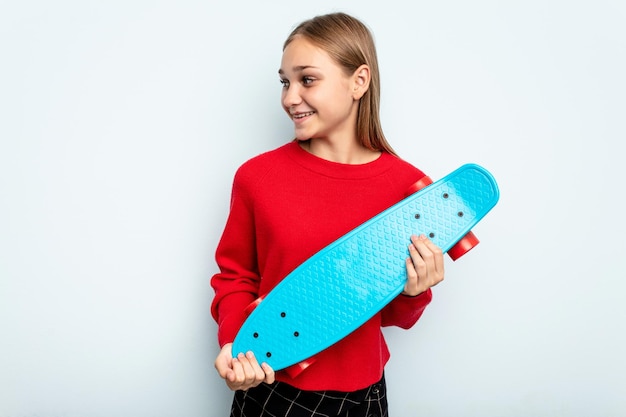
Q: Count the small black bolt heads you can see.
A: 8